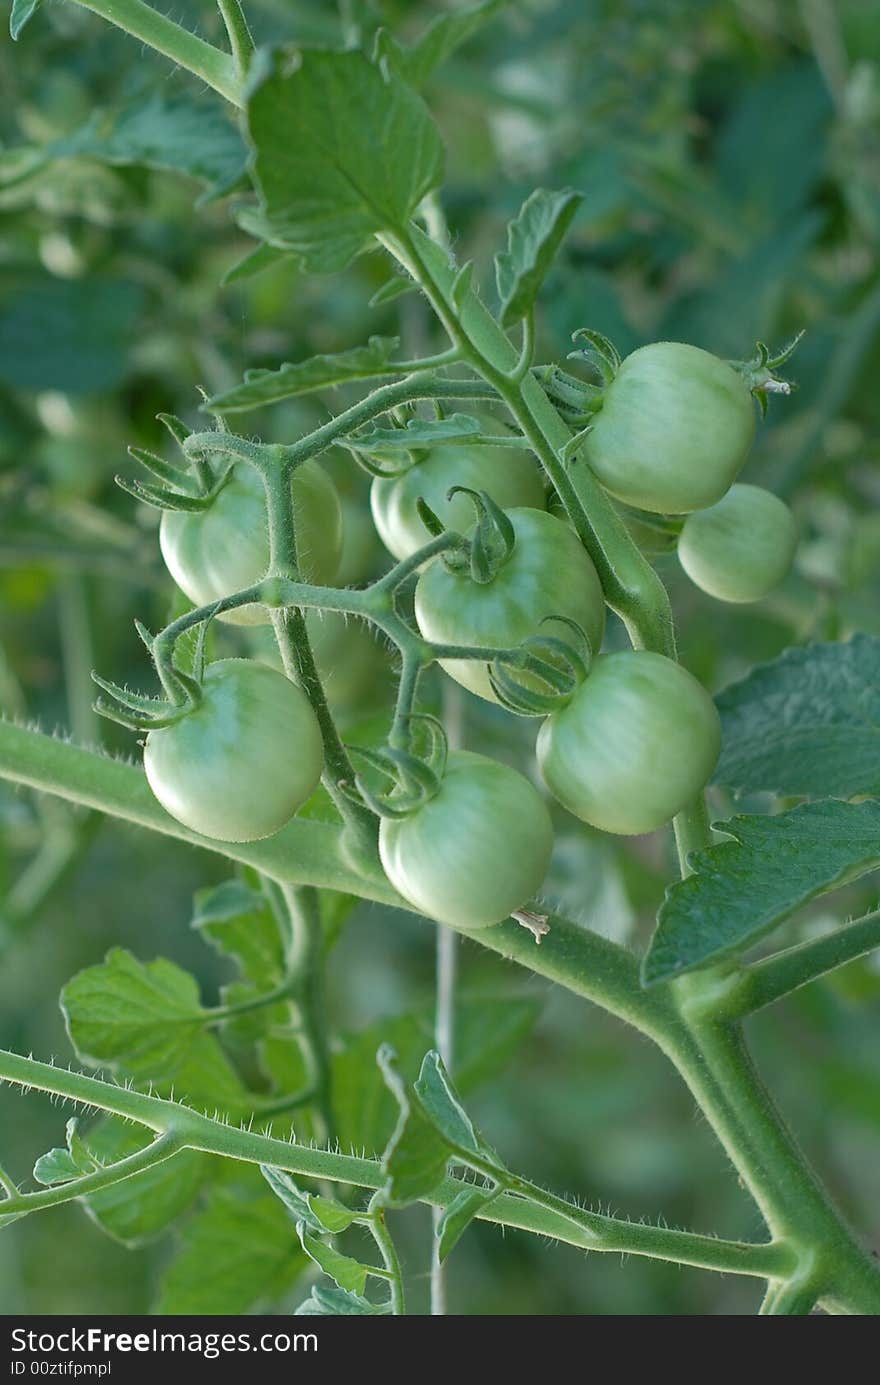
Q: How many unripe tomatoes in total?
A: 8